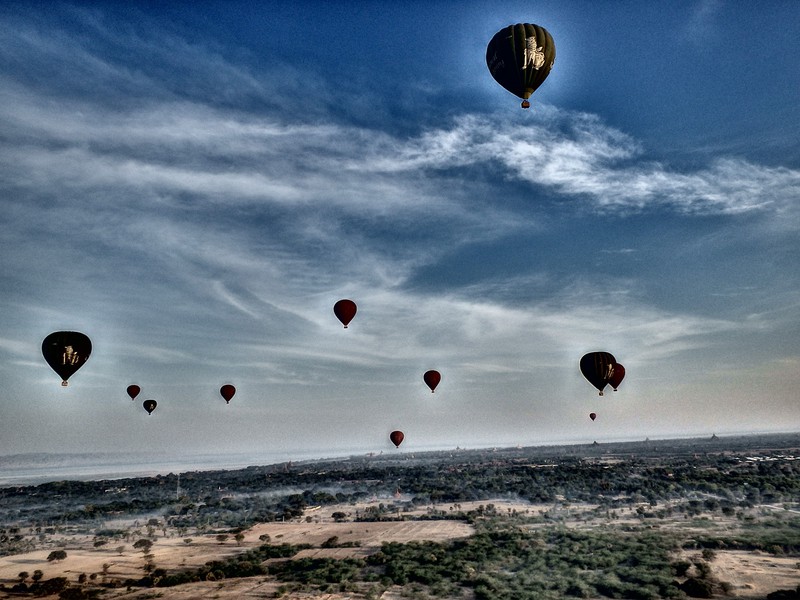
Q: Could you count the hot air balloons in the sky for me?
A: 11